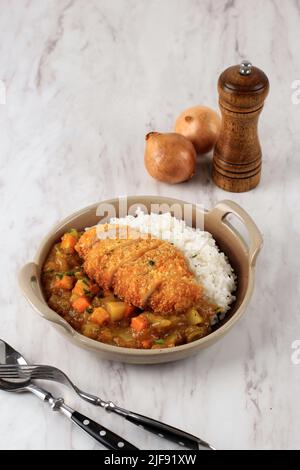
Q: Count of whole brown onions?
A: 2